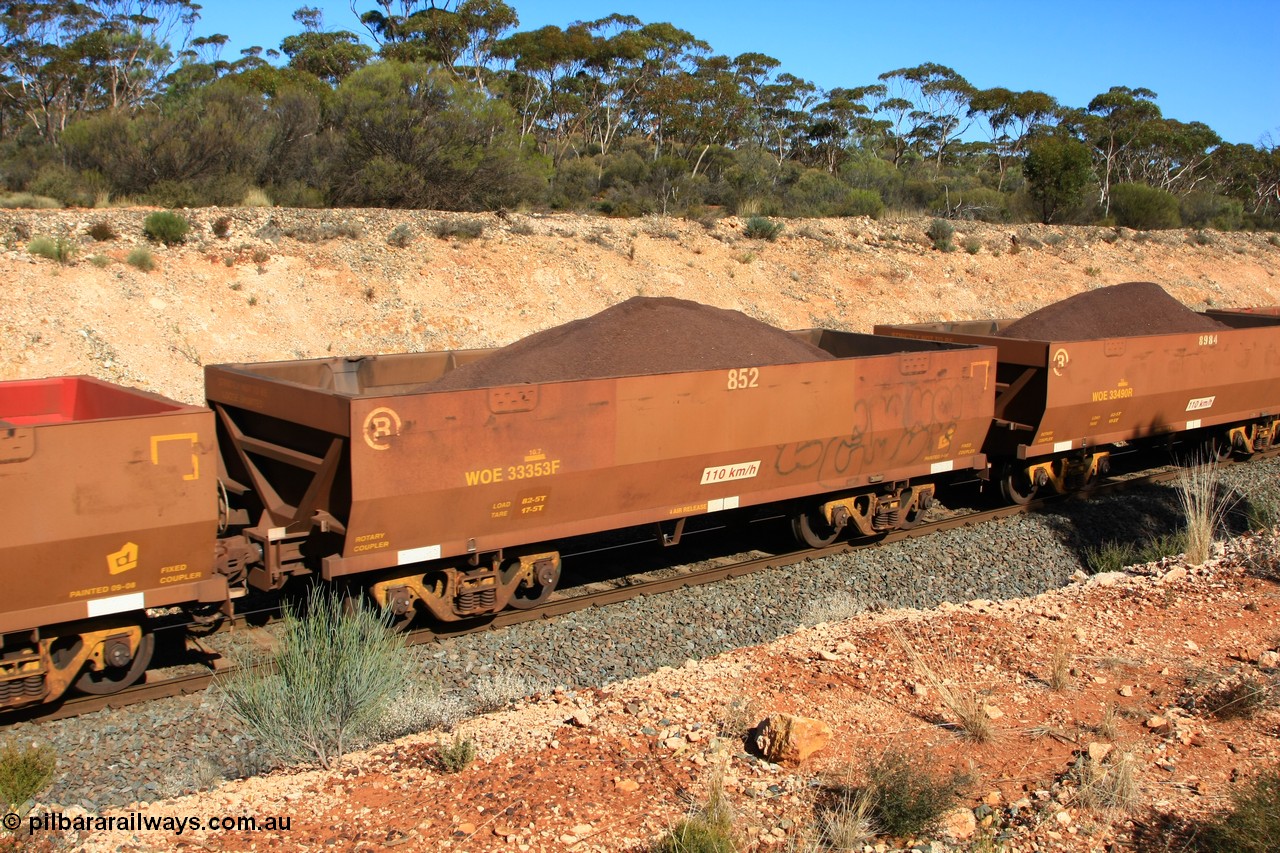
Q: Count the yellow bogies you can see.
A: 5